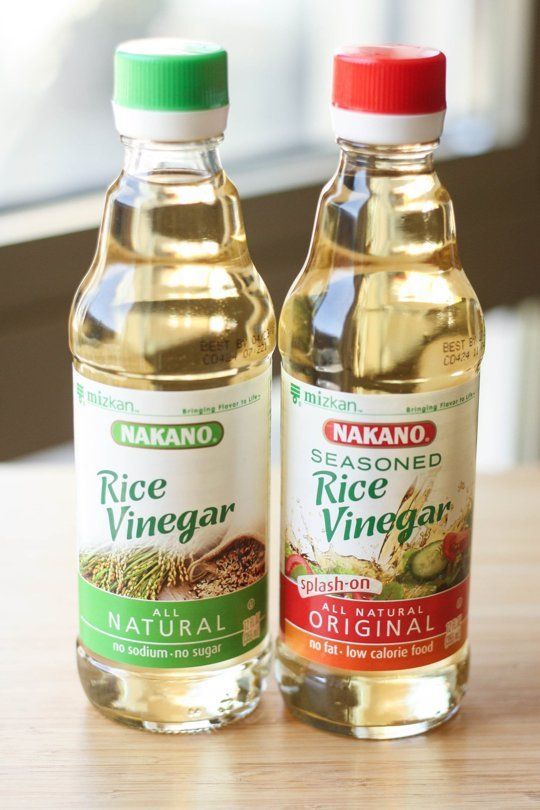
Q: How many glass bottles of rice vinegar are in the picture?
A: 2